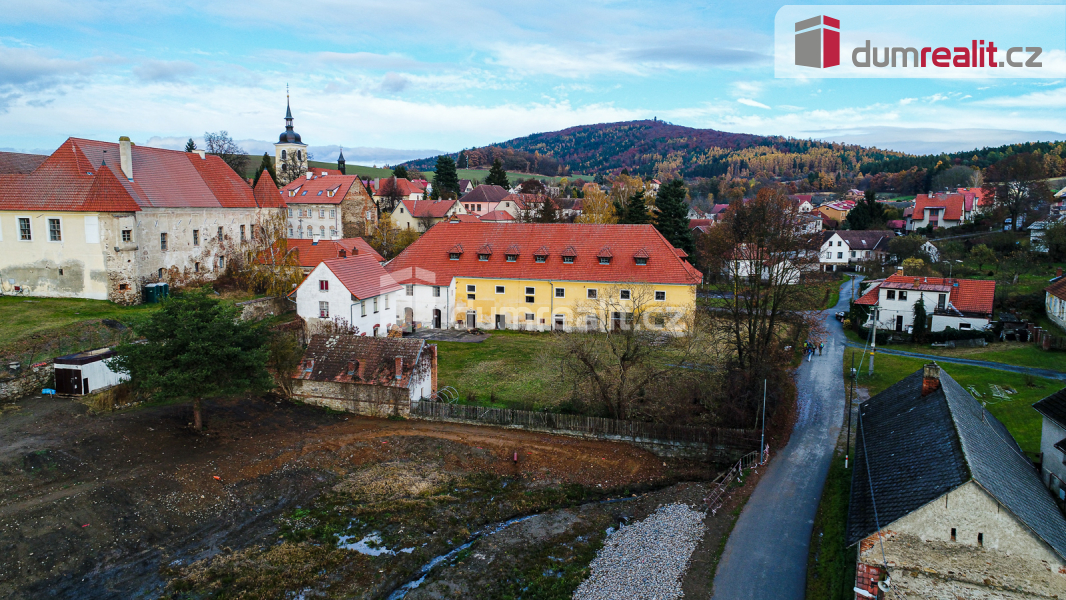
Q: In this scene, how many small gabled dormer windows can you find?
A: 7